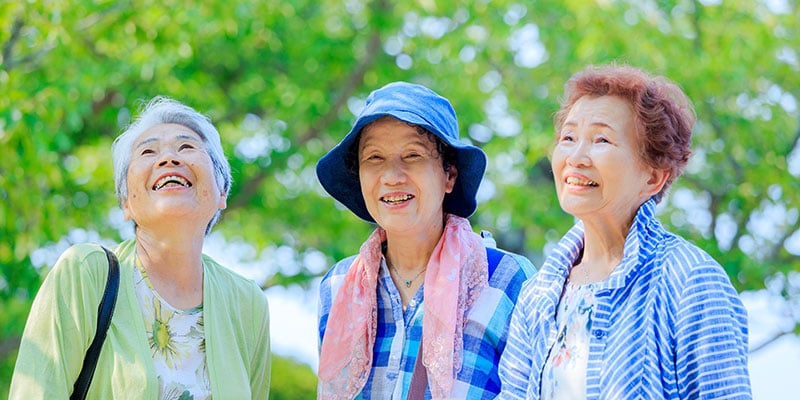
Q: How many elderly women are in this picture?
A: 3